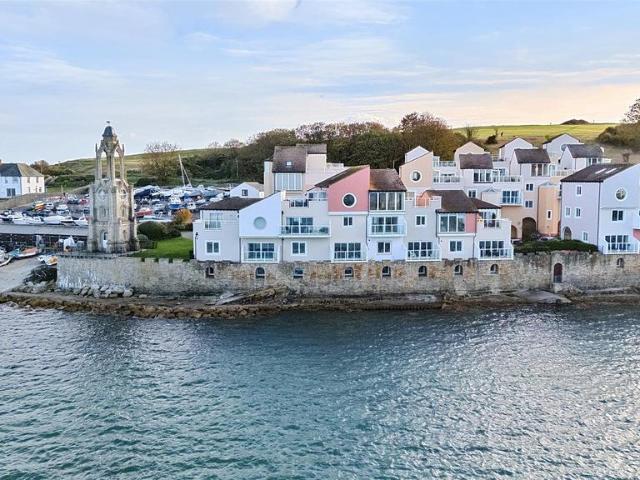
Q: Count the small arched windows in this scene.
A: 9